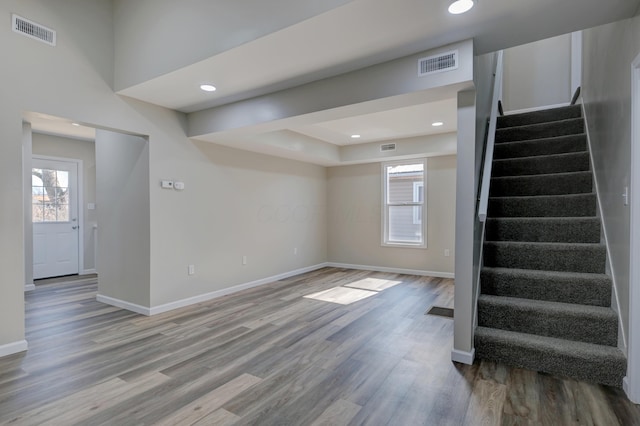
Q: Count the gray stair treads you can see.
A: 11